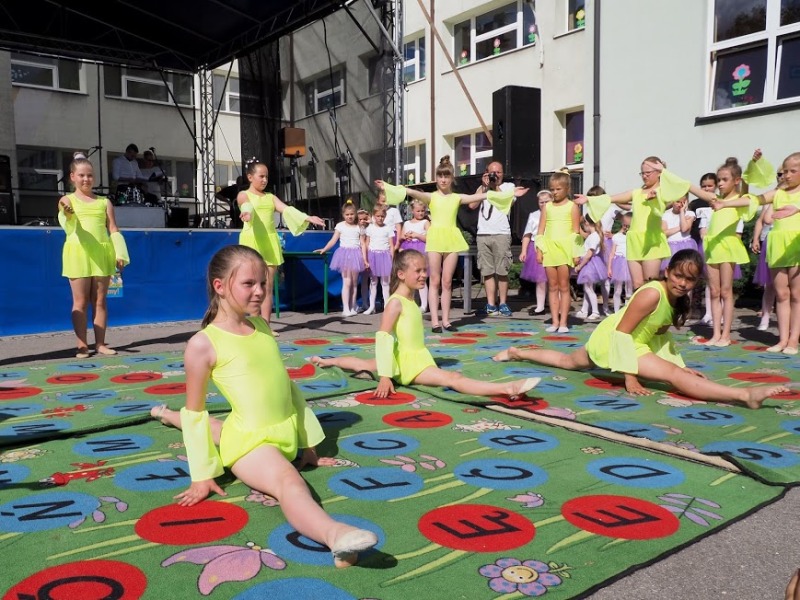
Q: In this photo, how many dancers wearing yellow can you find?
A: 10